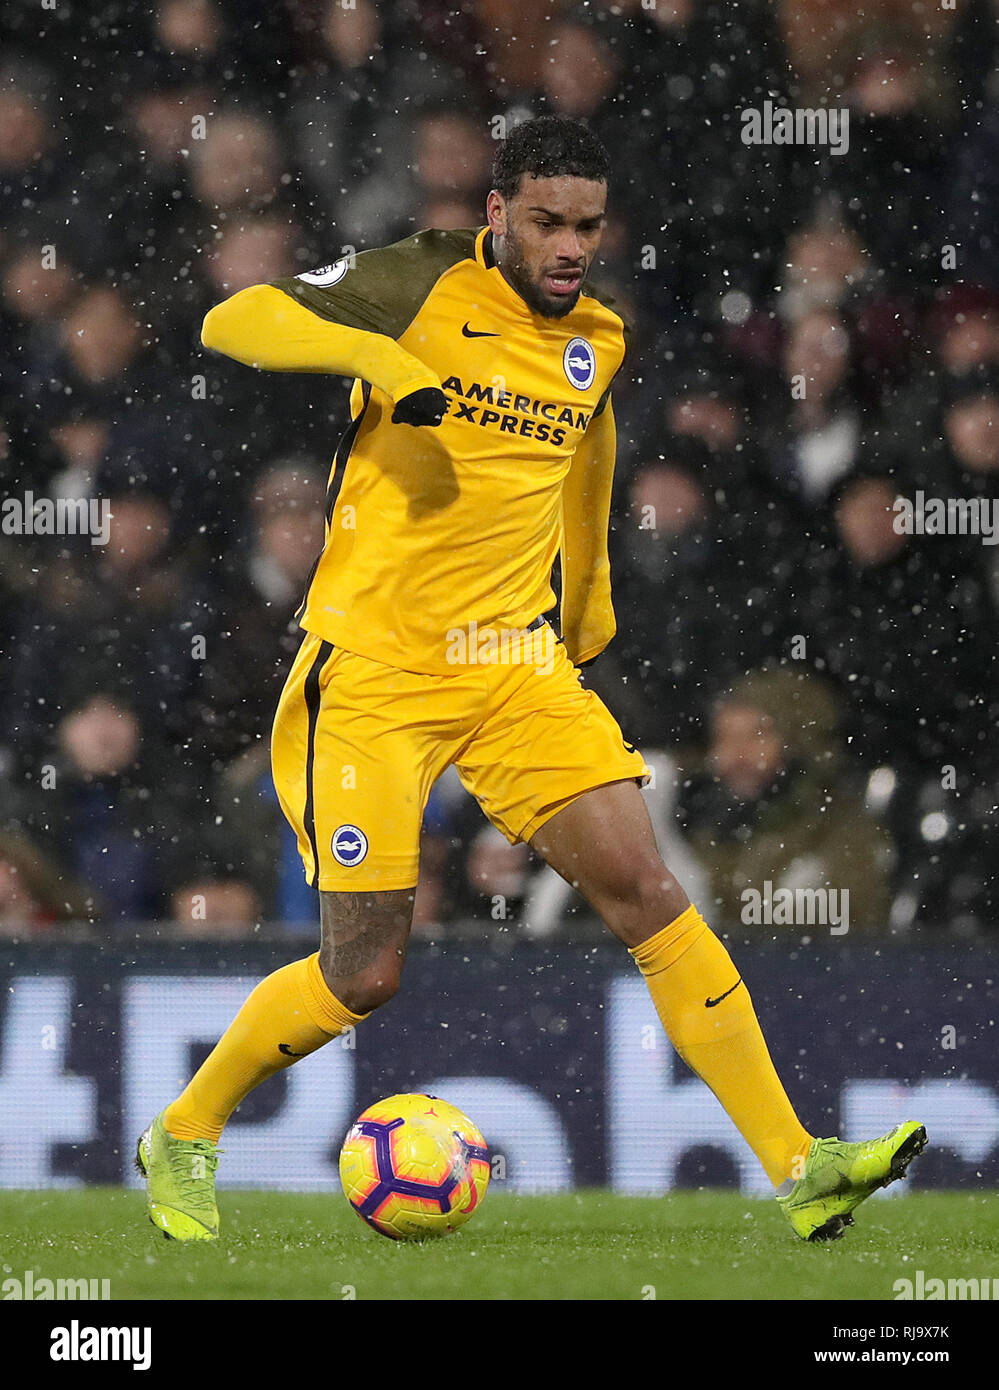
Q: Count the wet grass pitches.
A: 1